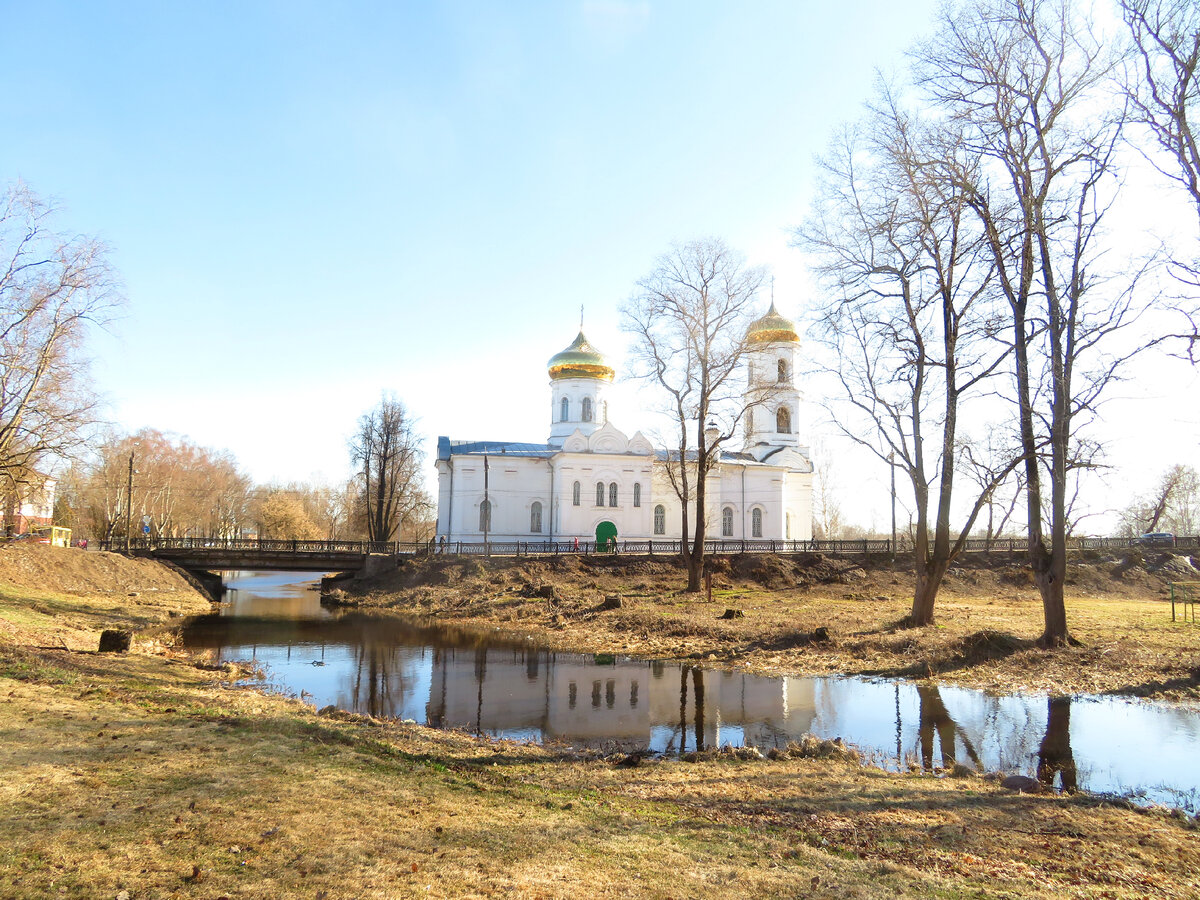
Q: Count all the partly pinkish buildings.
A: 1